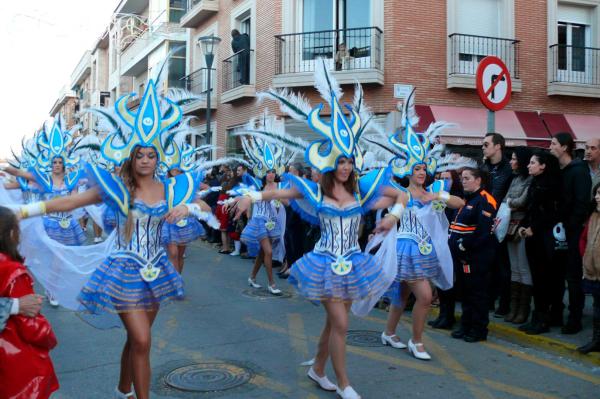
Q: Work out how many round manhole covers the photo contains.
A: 3